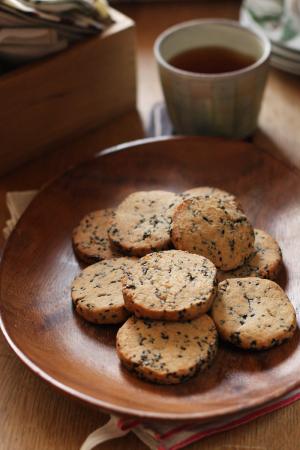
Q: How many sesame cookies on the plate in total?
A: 9